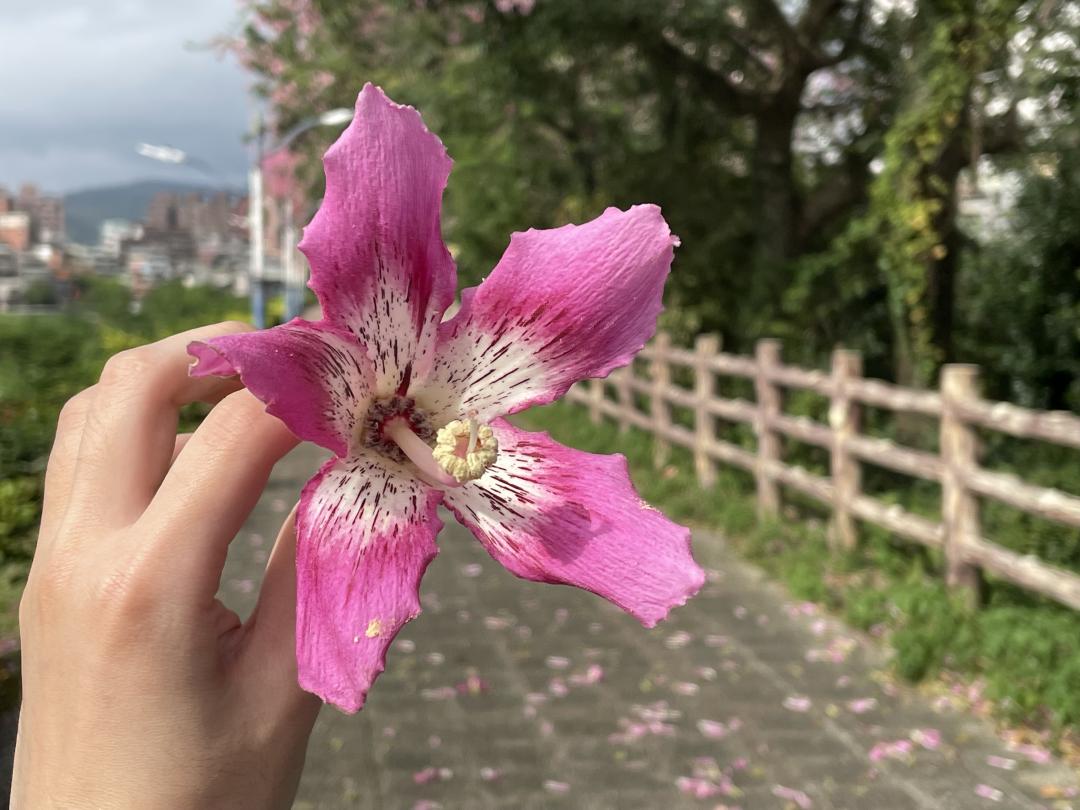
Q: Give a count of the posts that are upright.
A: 7